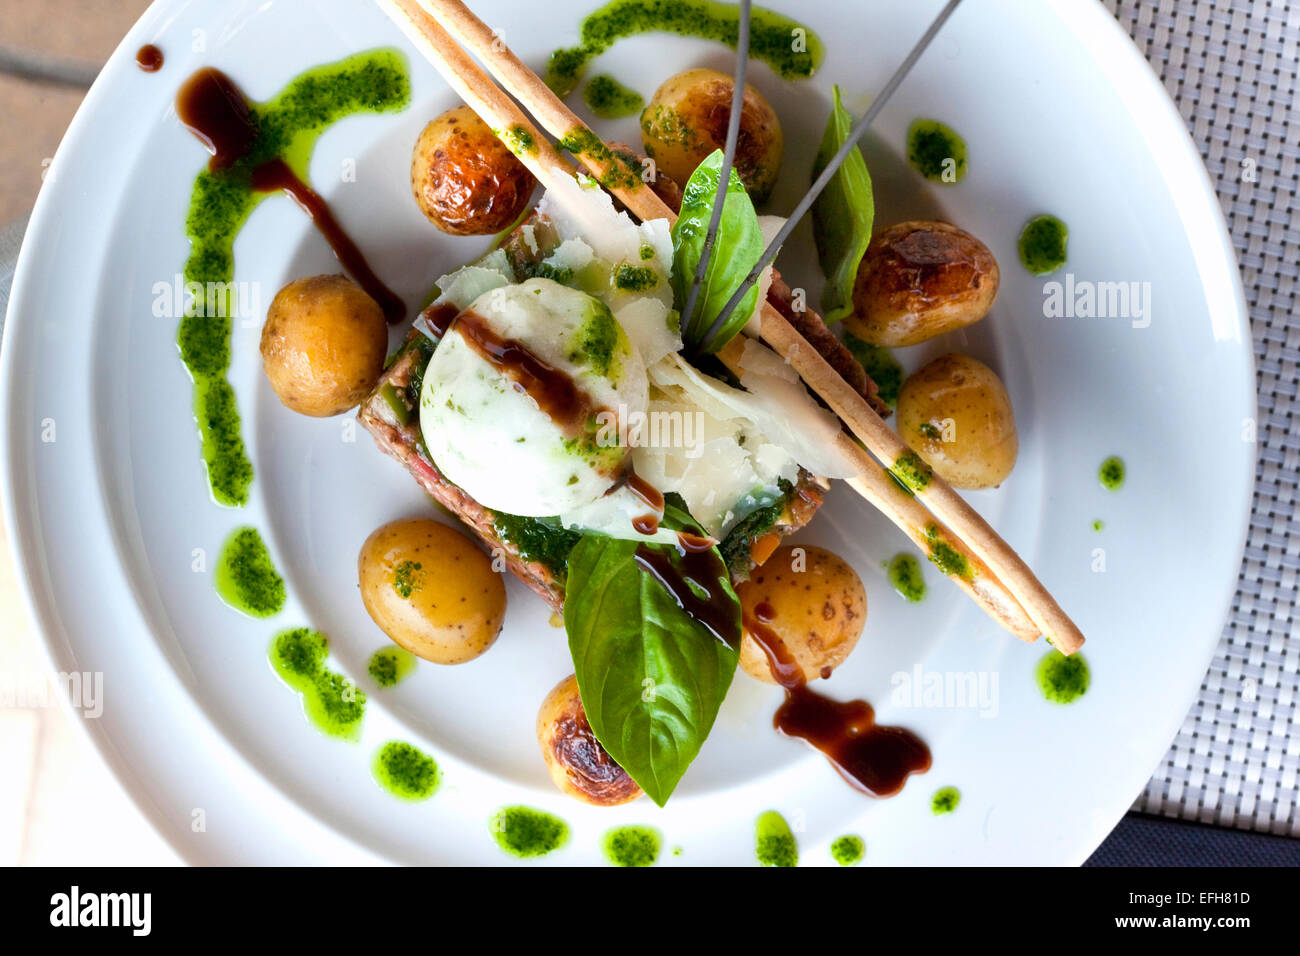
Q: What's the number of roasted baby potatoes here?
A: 8